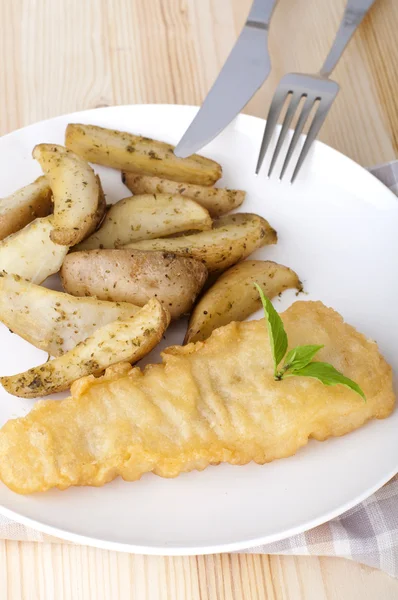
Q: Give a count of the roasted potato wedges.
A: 11